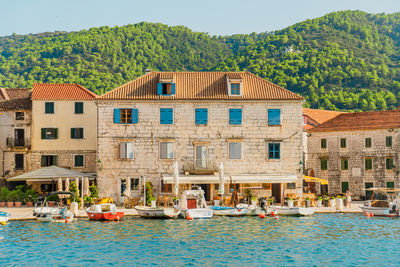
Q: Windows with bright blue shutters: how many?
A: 6